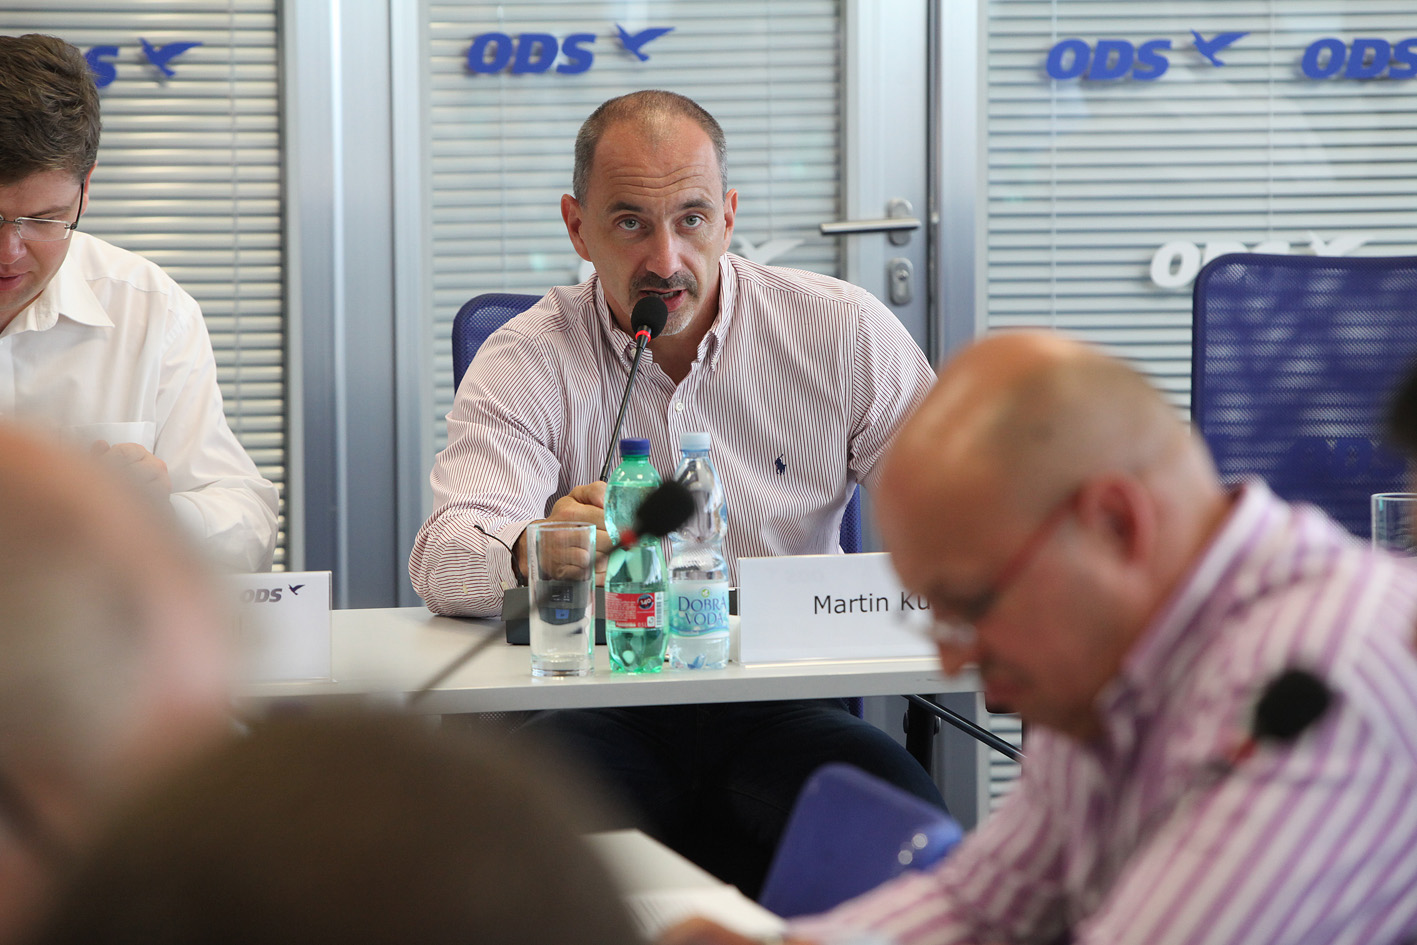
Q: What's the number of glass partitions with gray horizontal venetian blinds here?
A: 3